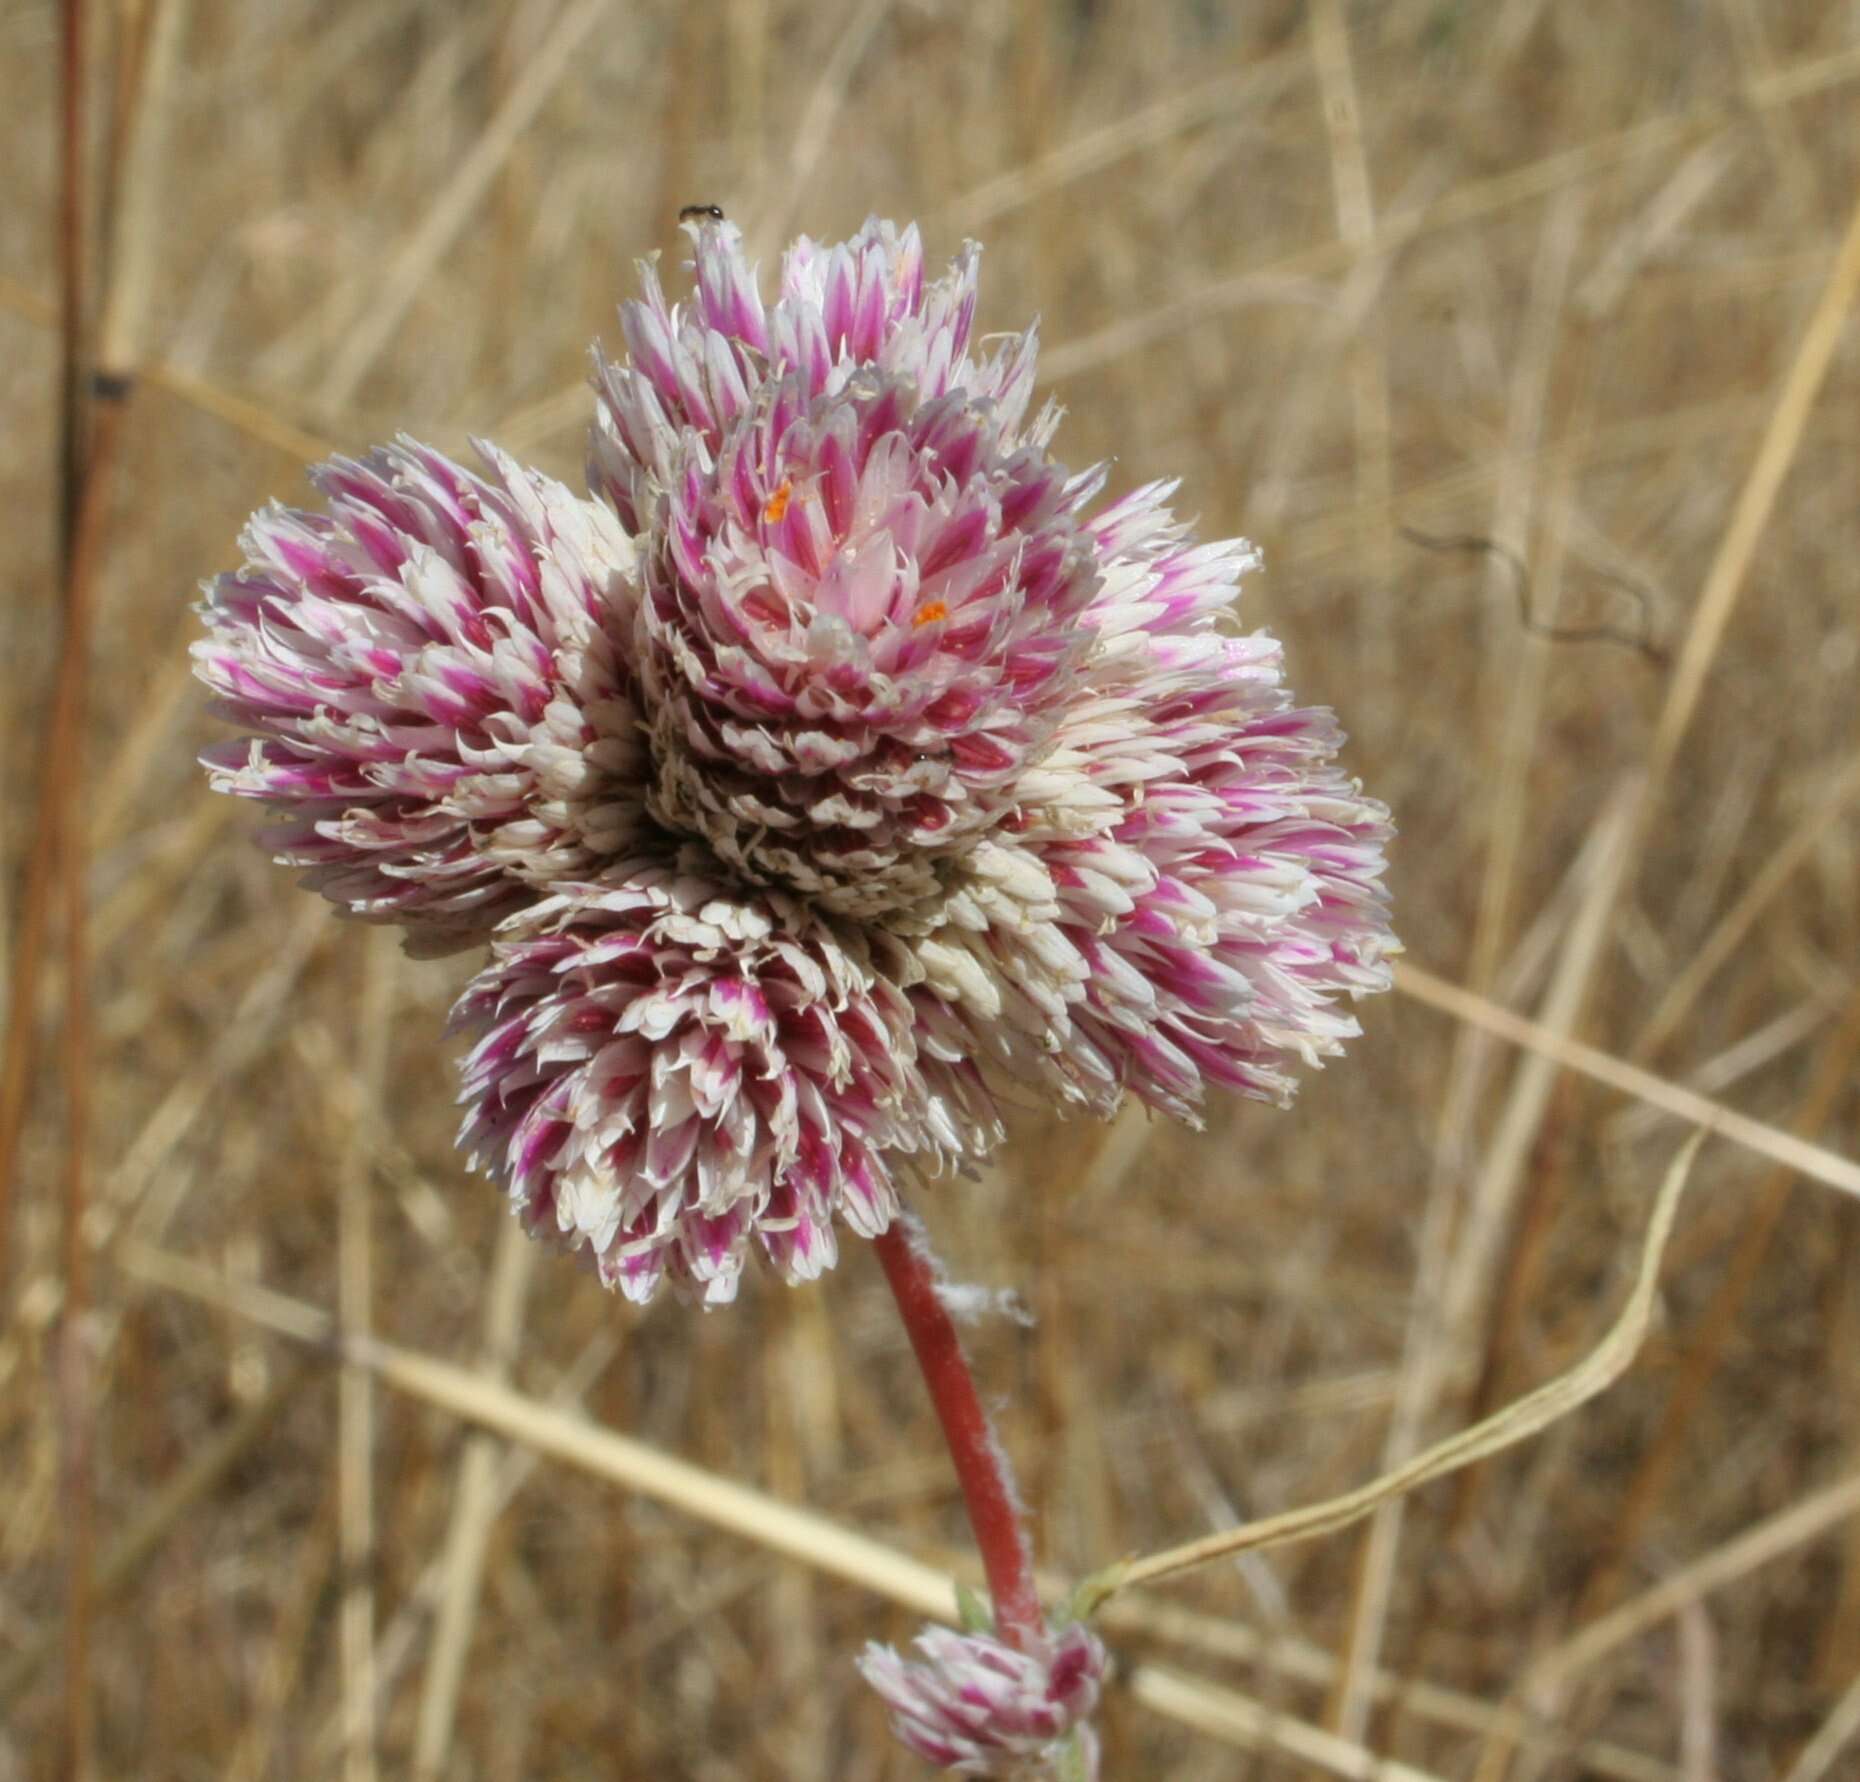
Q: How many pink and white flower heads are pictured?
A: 6